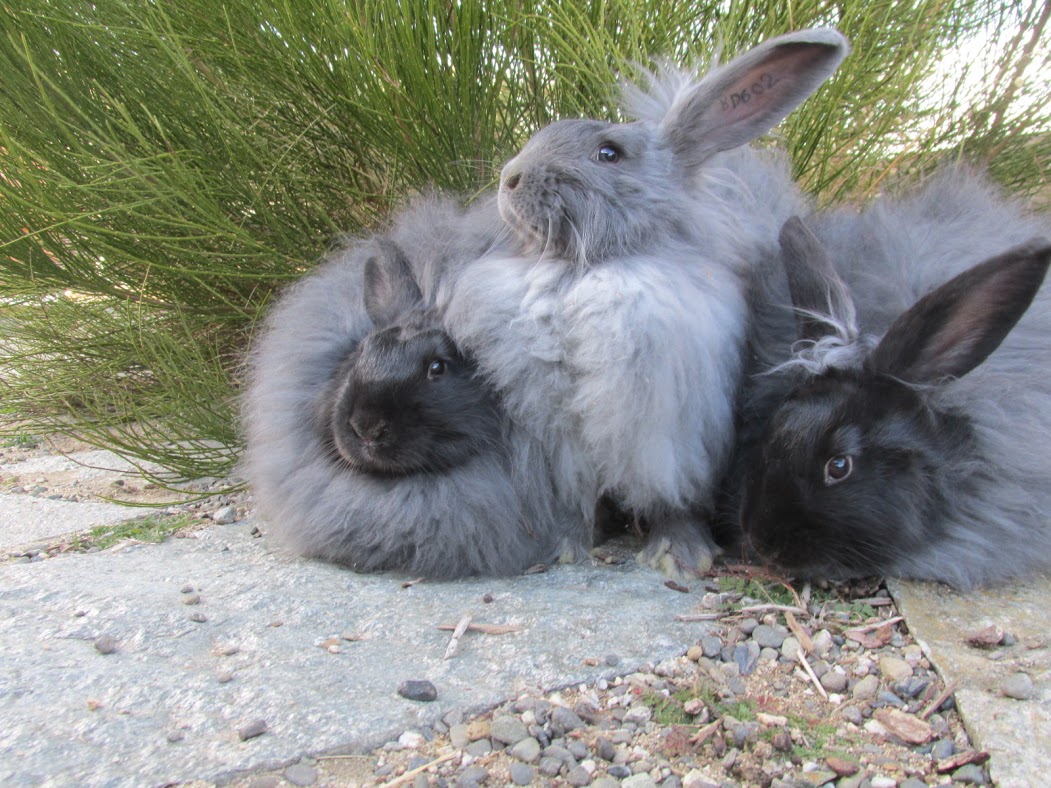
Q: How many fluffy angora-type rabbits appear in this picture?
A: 3